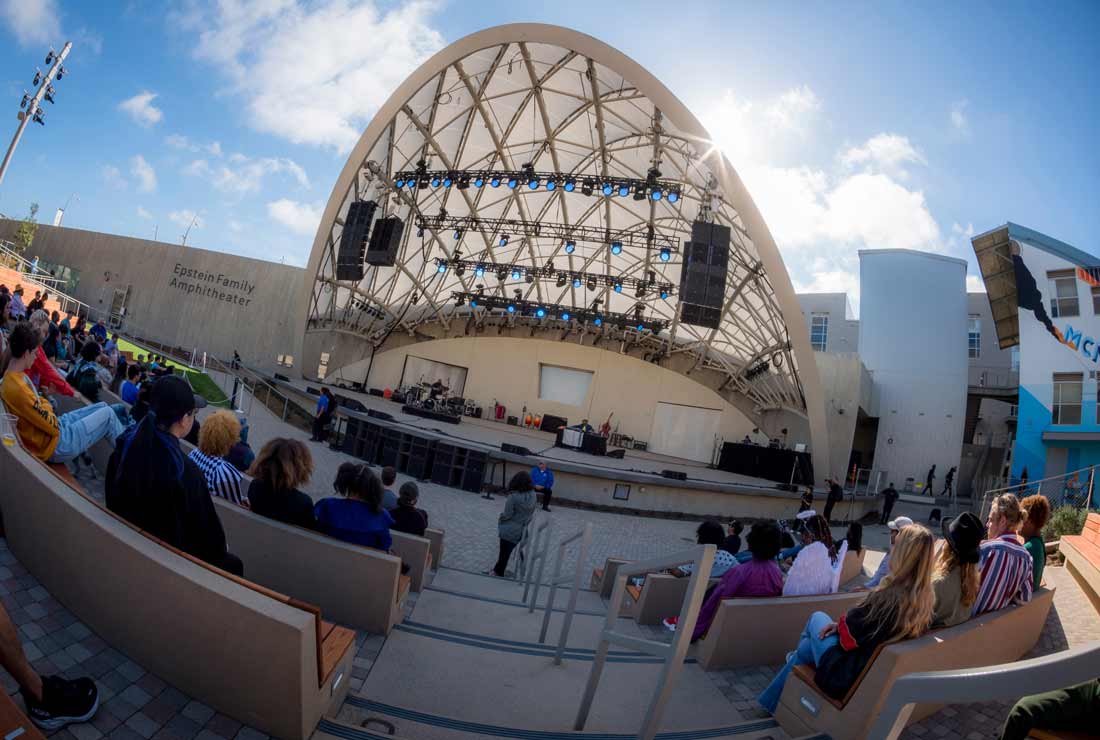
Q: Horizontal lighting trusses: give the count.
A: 4